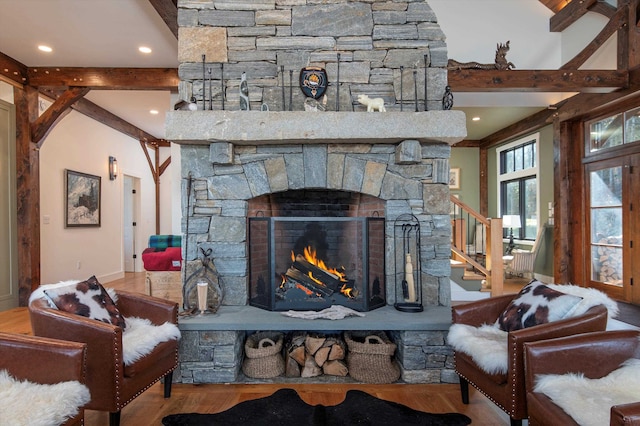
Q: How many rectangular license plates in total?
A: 0